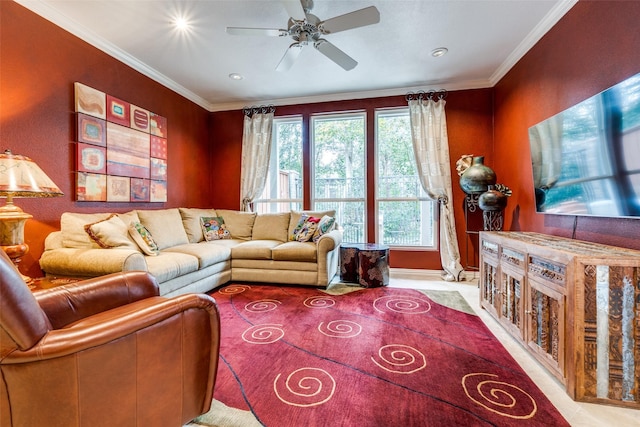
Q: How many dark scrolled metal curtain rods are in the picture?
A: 2